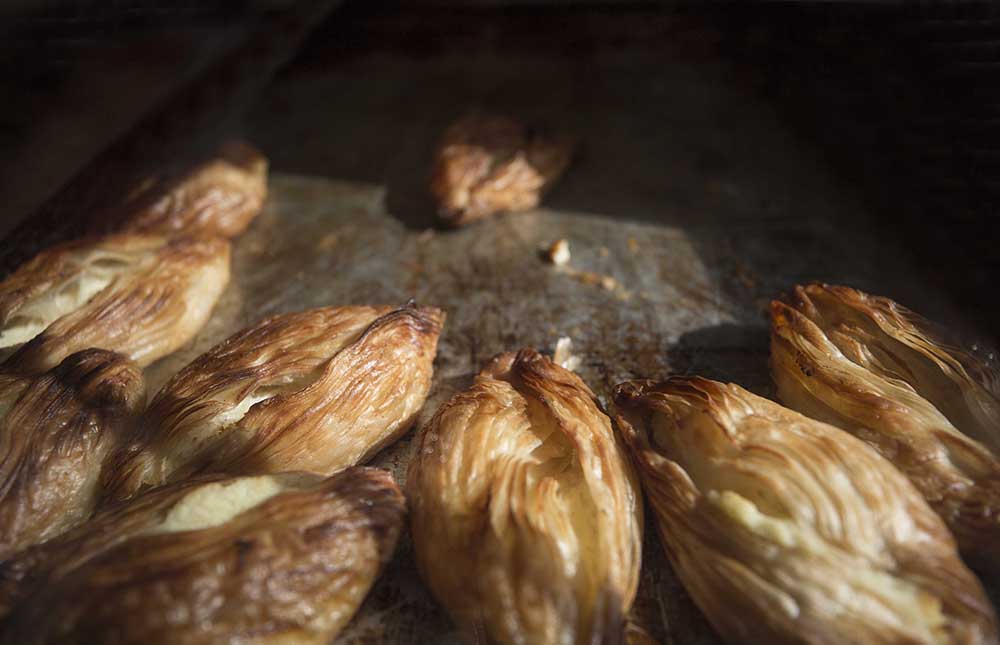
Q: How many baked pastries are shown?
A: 9